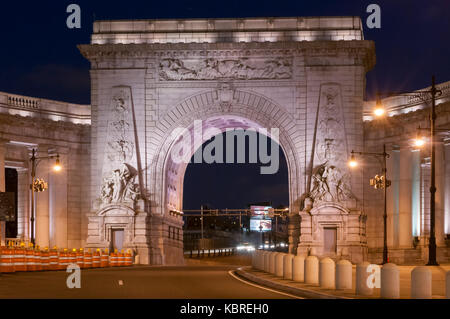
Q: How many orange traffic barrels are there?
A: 15